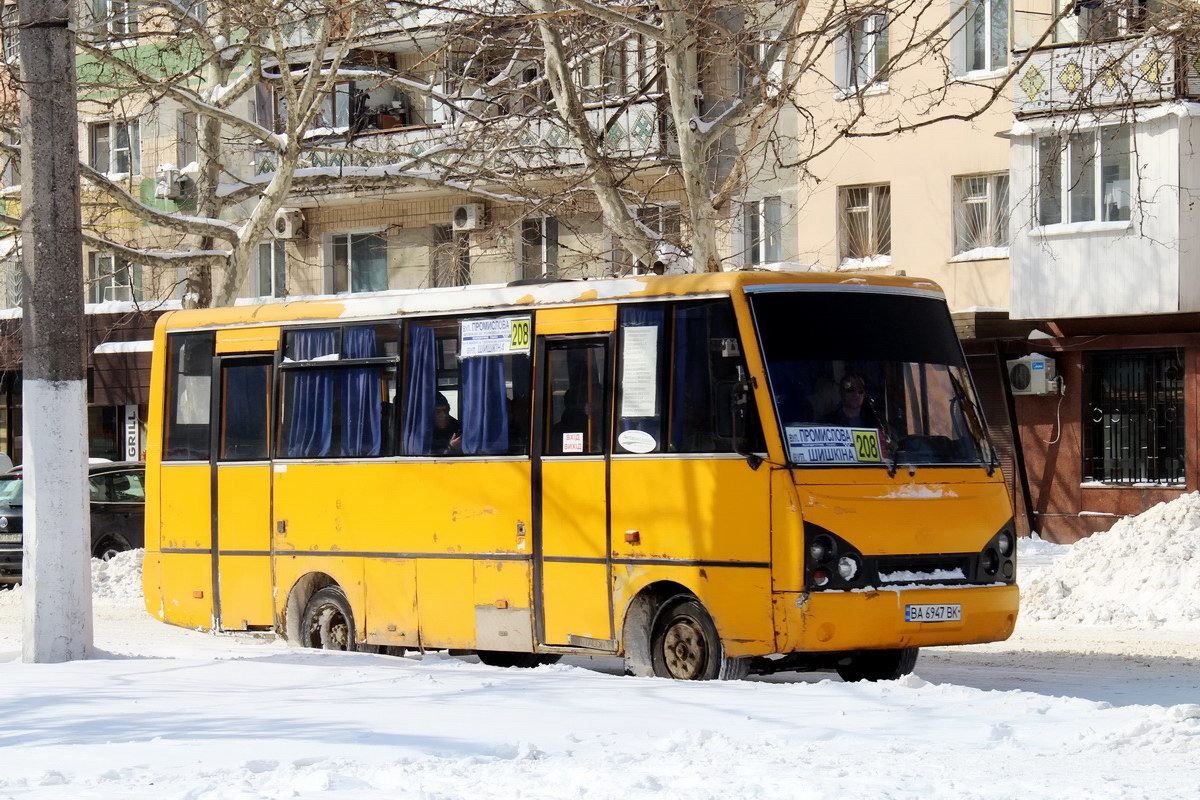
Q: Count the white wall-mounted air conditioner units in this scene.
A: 4